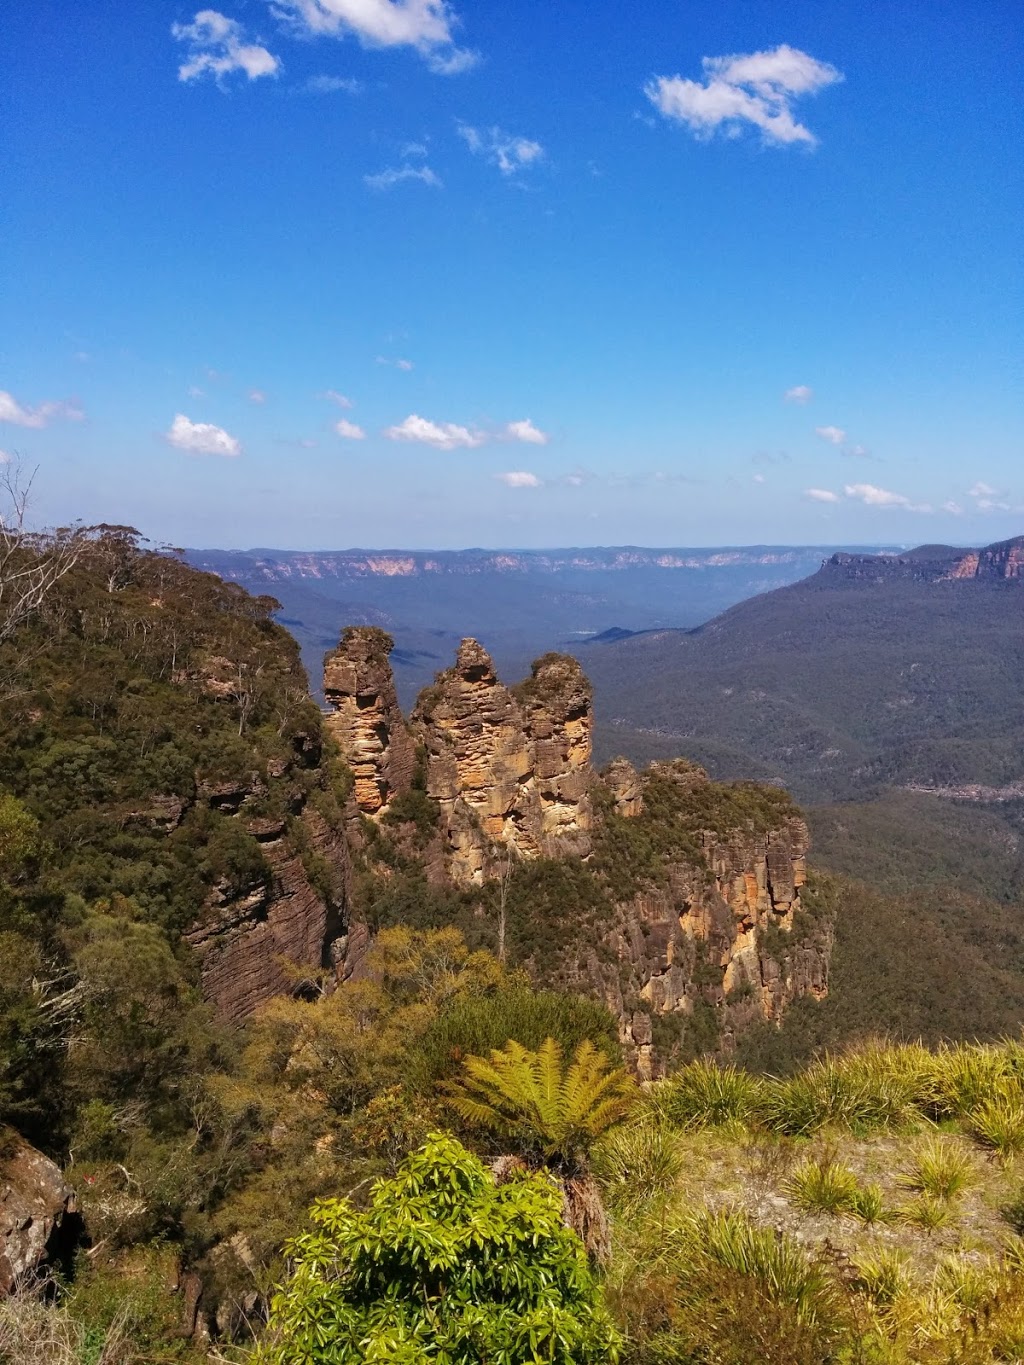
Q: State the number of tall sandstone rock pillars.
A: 3